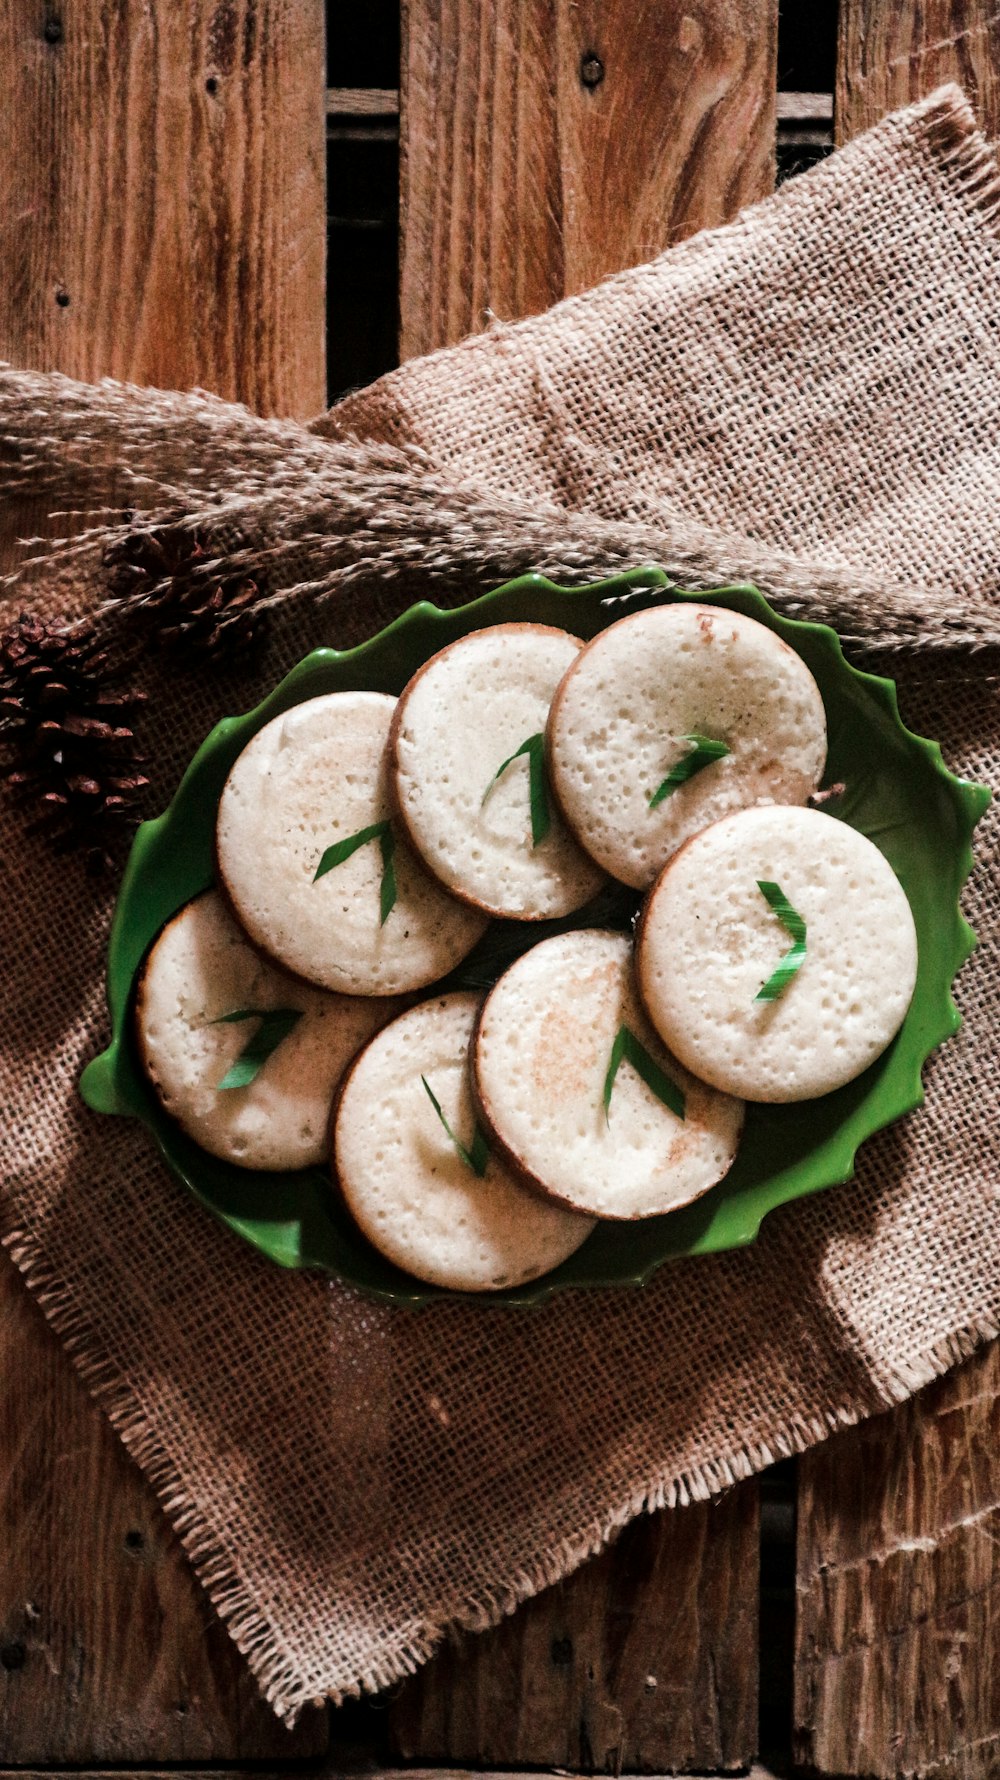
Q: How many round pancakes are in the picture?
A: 7